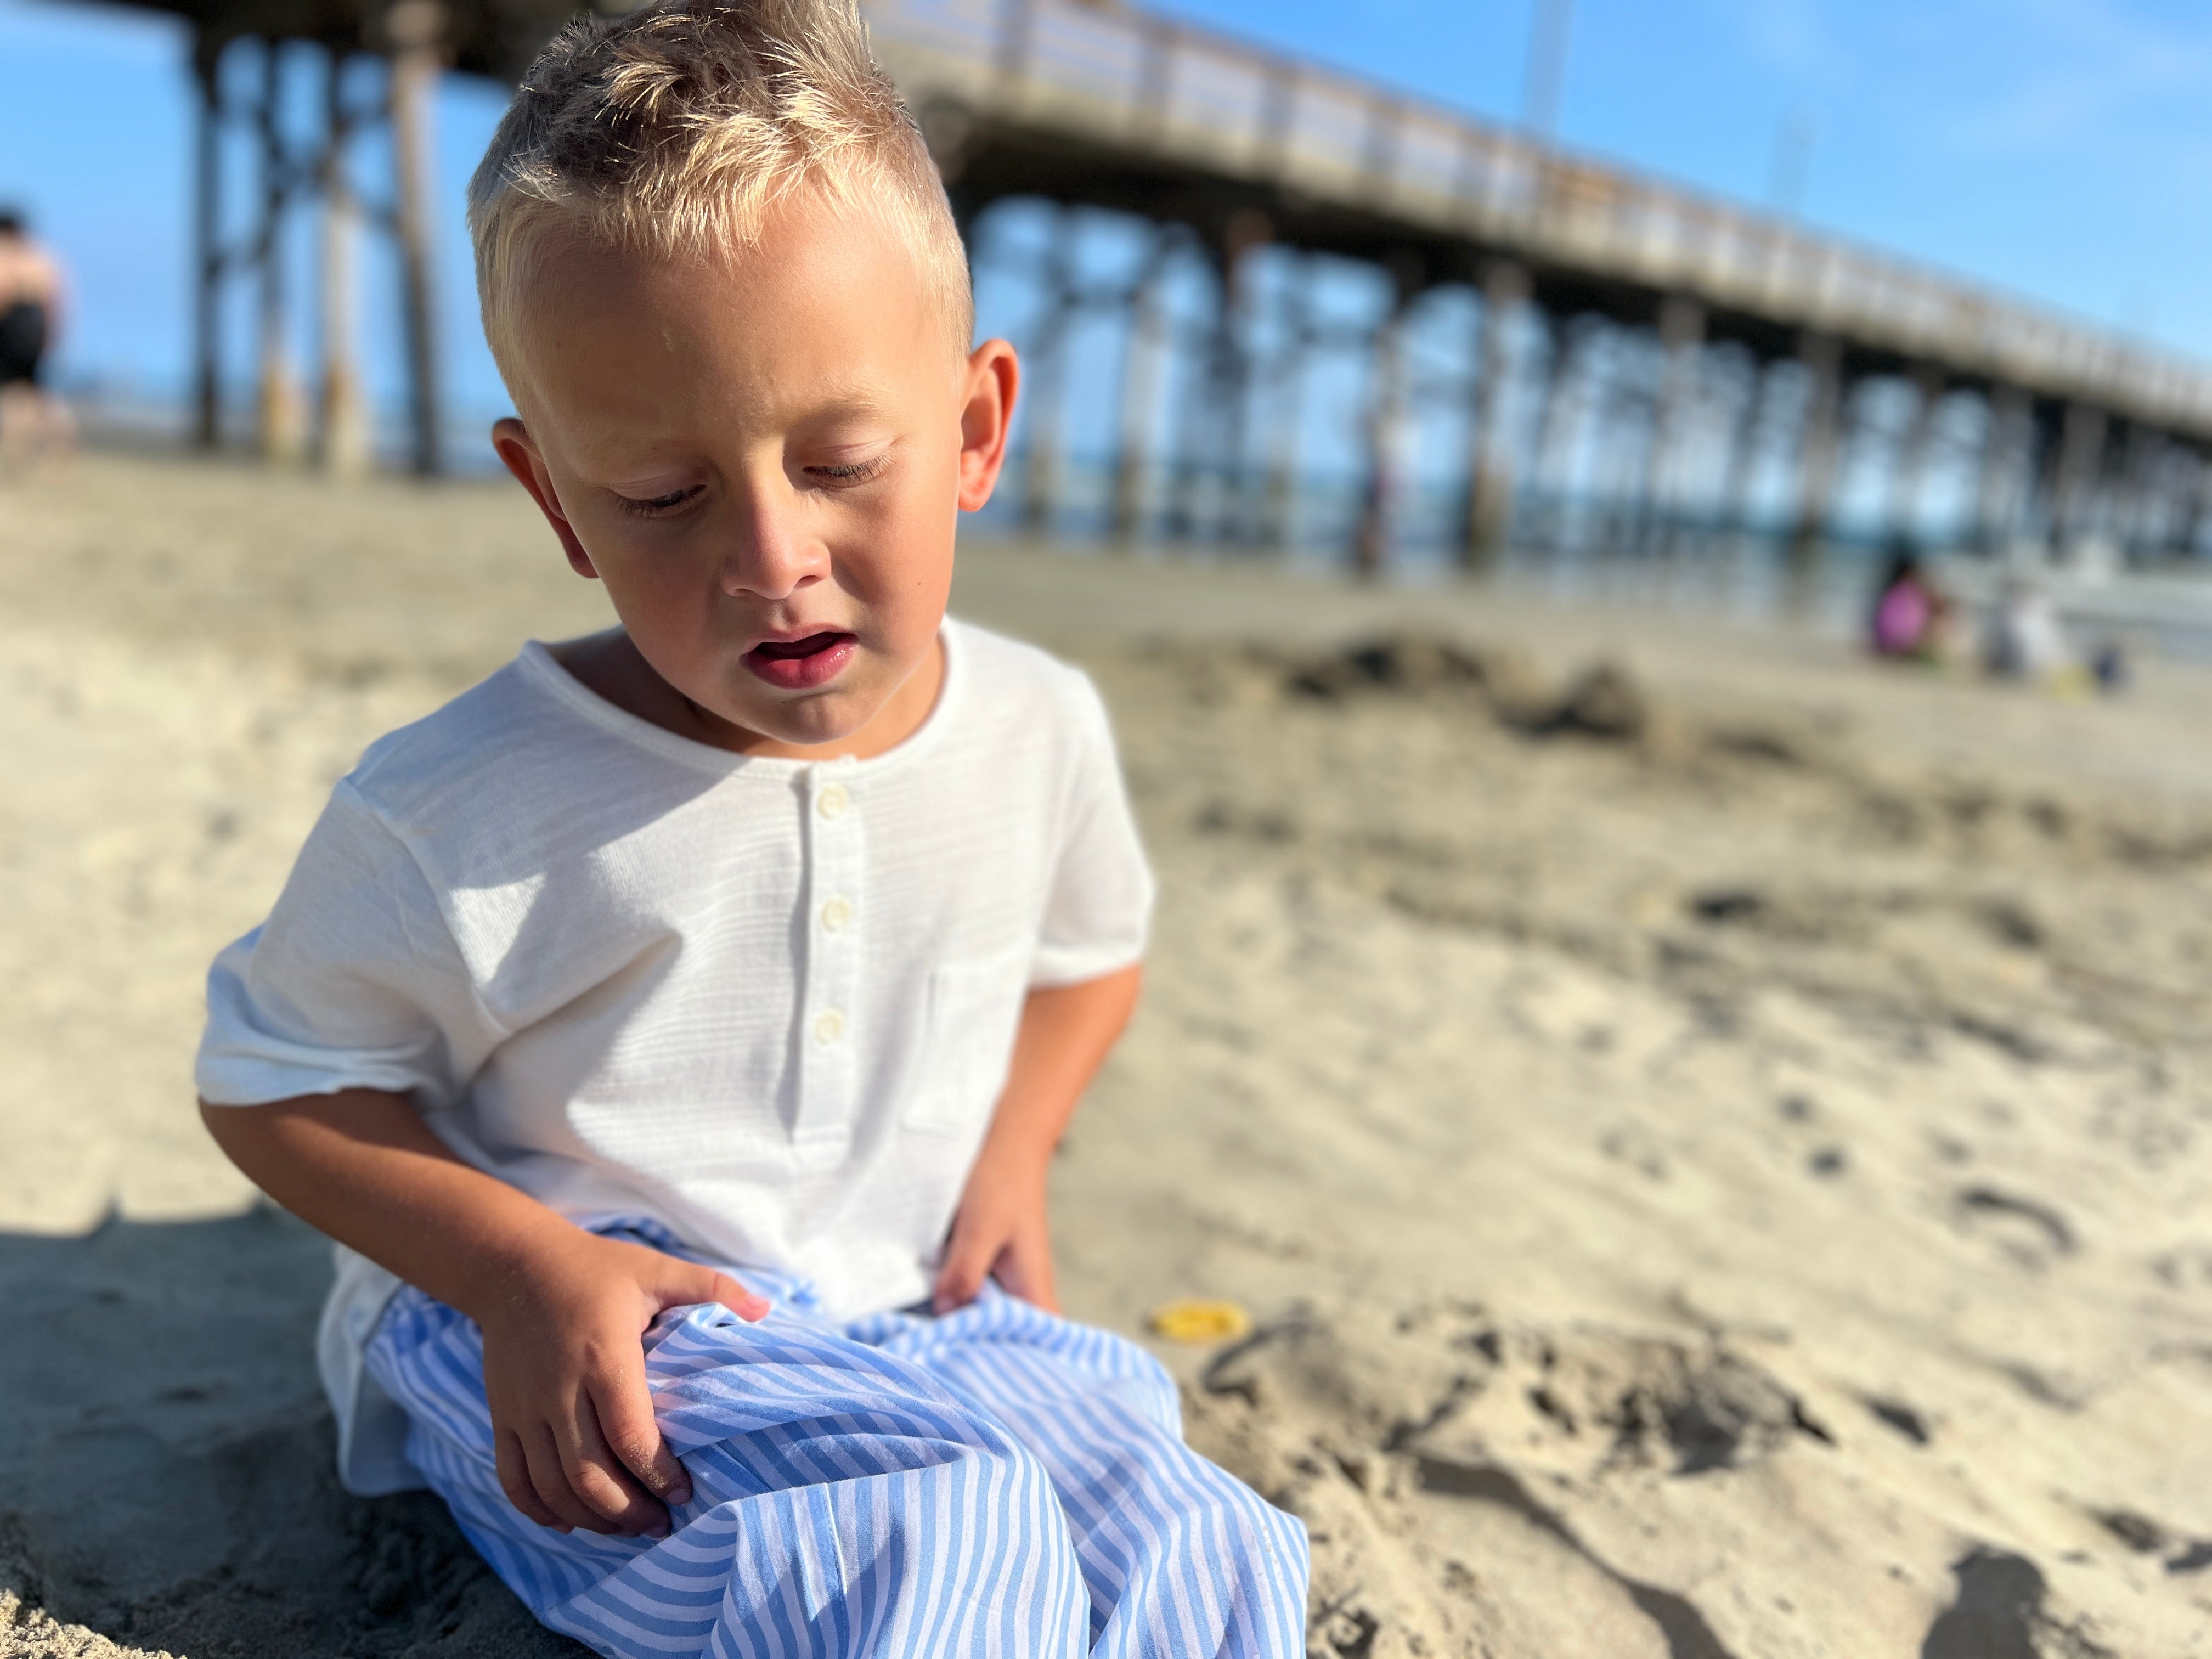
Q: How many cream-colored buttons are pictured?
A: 3